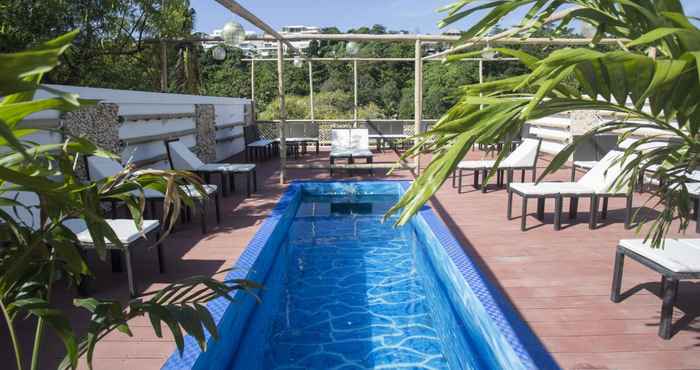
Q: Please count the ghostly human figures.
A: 0